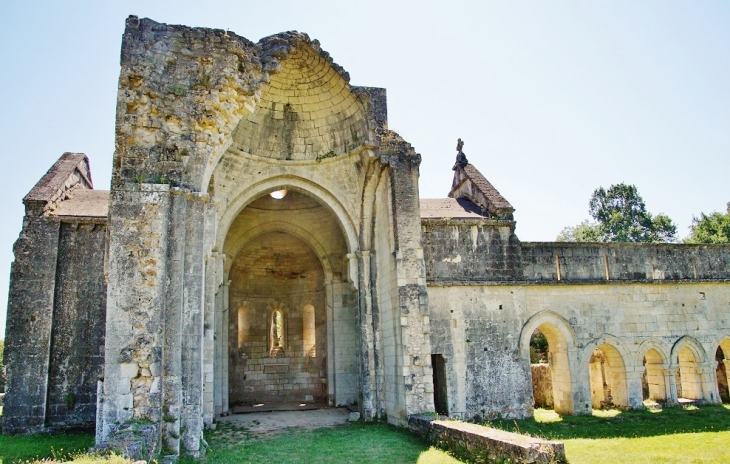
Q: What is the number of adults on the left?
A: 0